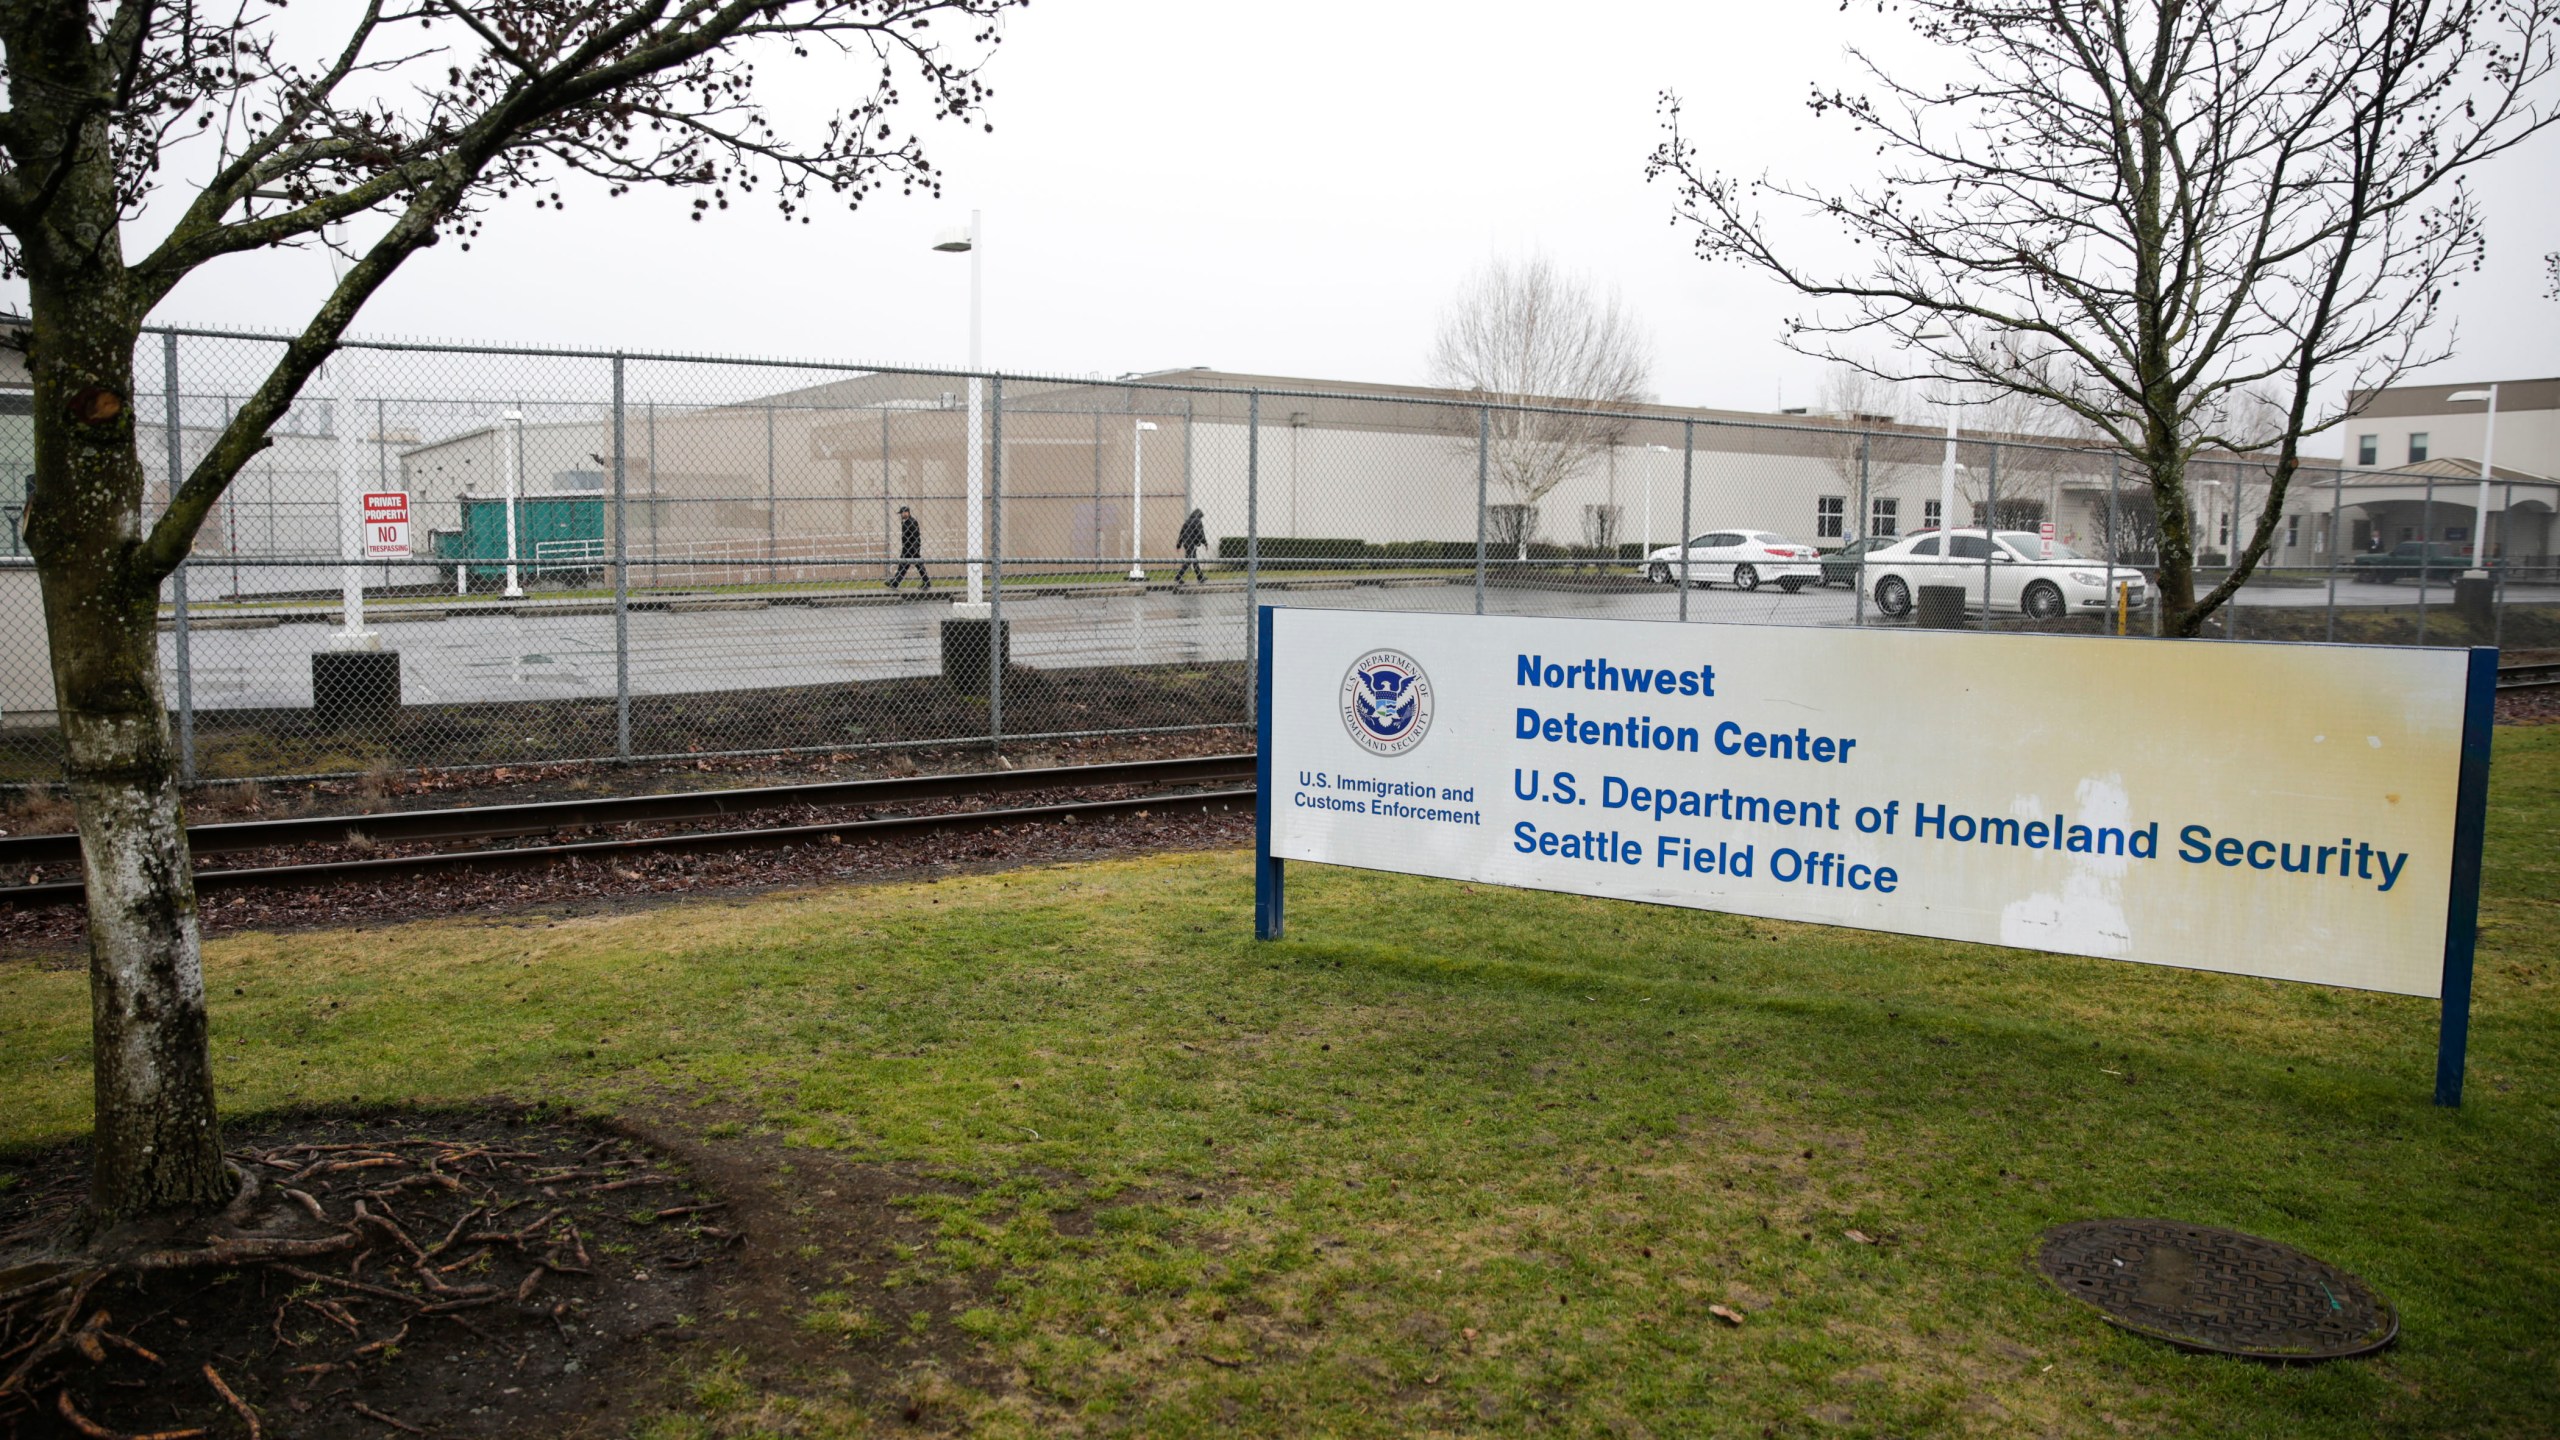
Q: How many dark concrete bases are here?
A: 4